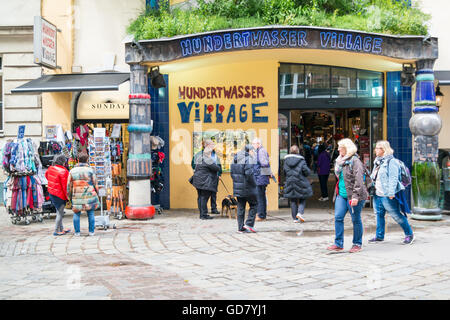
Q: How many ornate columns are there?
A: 2